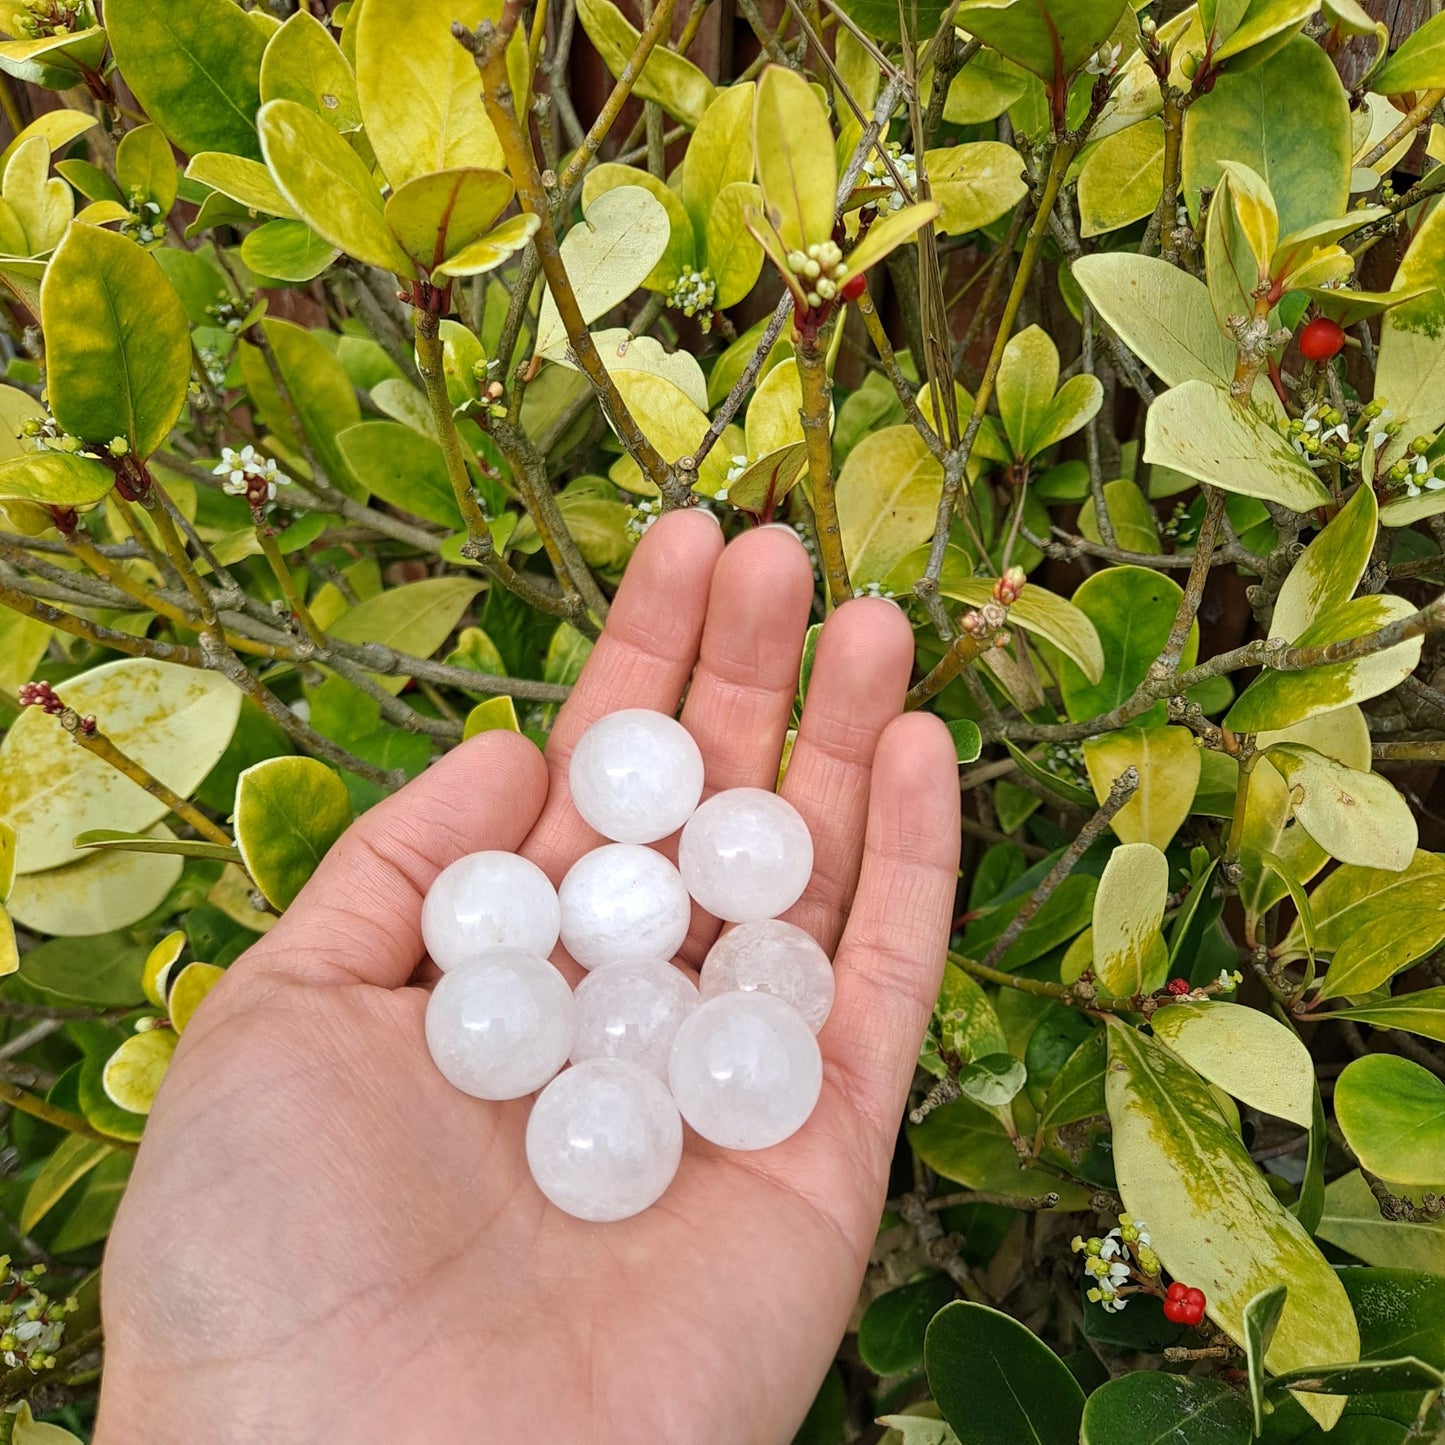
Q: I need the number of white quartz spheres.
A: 9